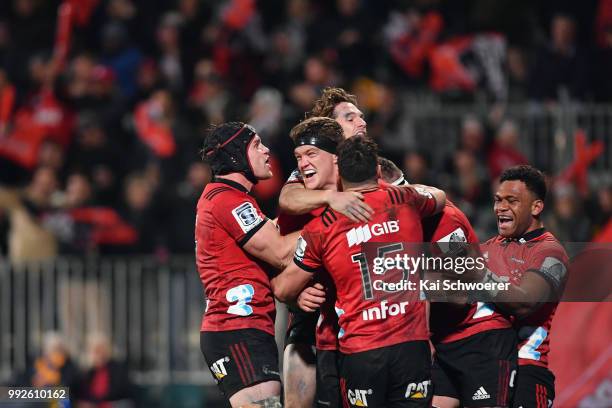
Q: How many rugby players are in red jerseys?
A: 6